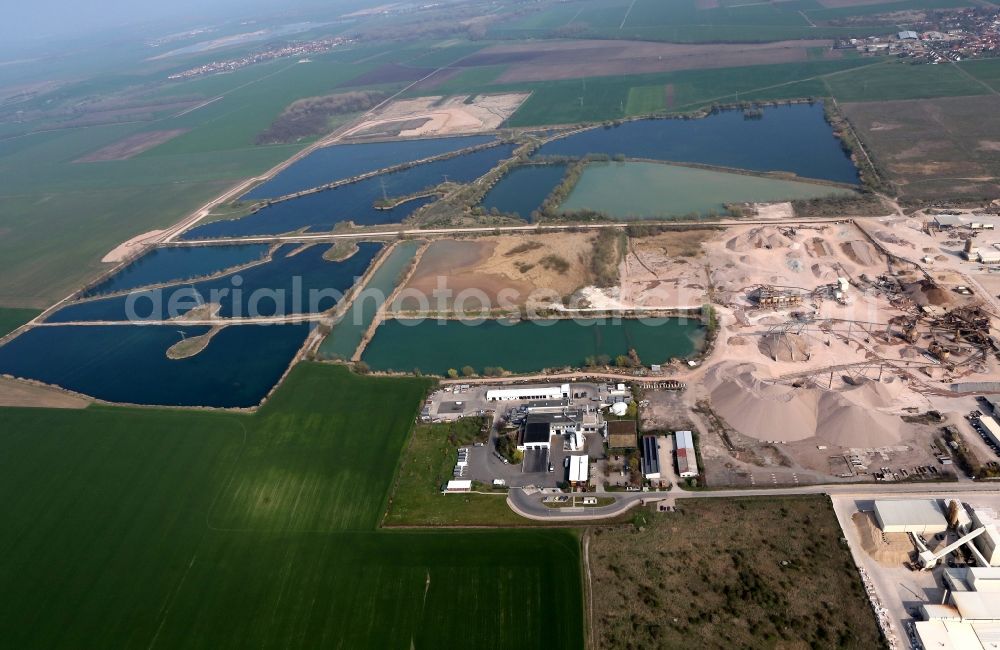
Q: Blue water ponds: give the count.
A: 7